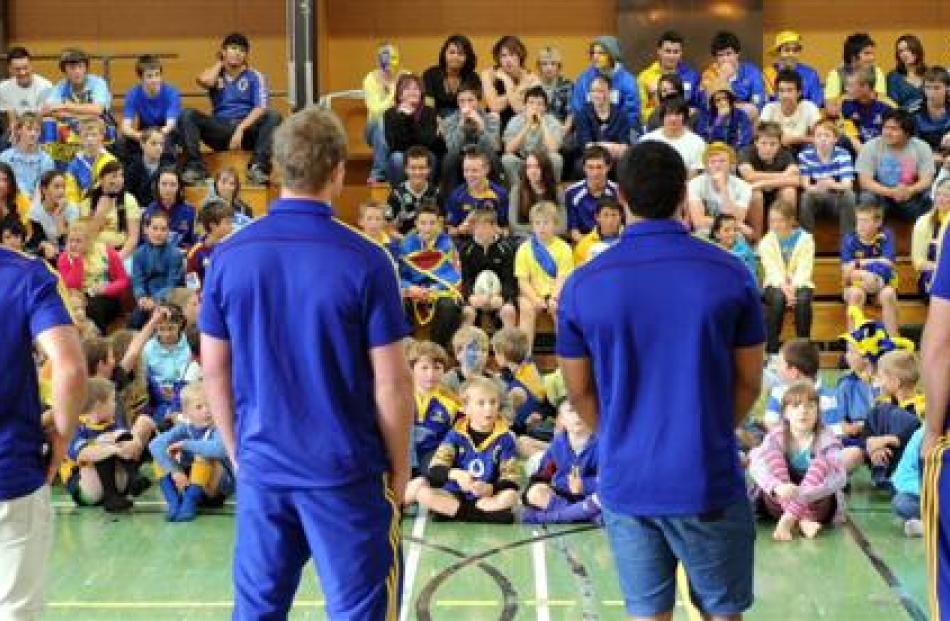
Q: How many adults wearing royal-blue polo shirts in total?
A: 4